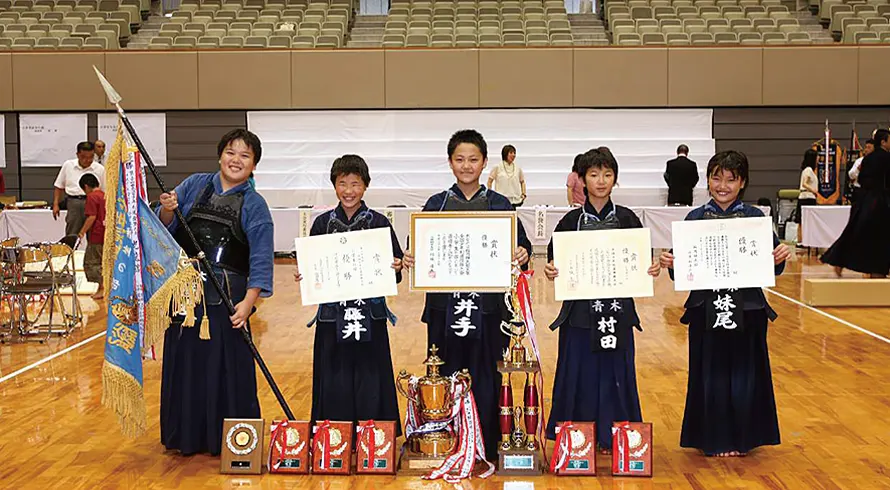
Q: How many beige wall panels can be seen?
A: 11